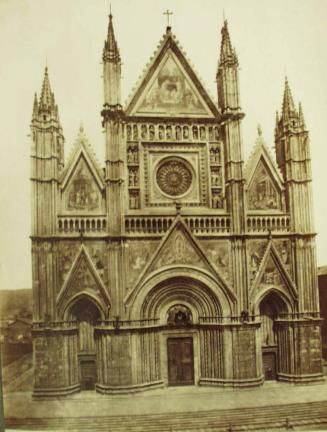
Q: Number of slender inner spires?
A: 2